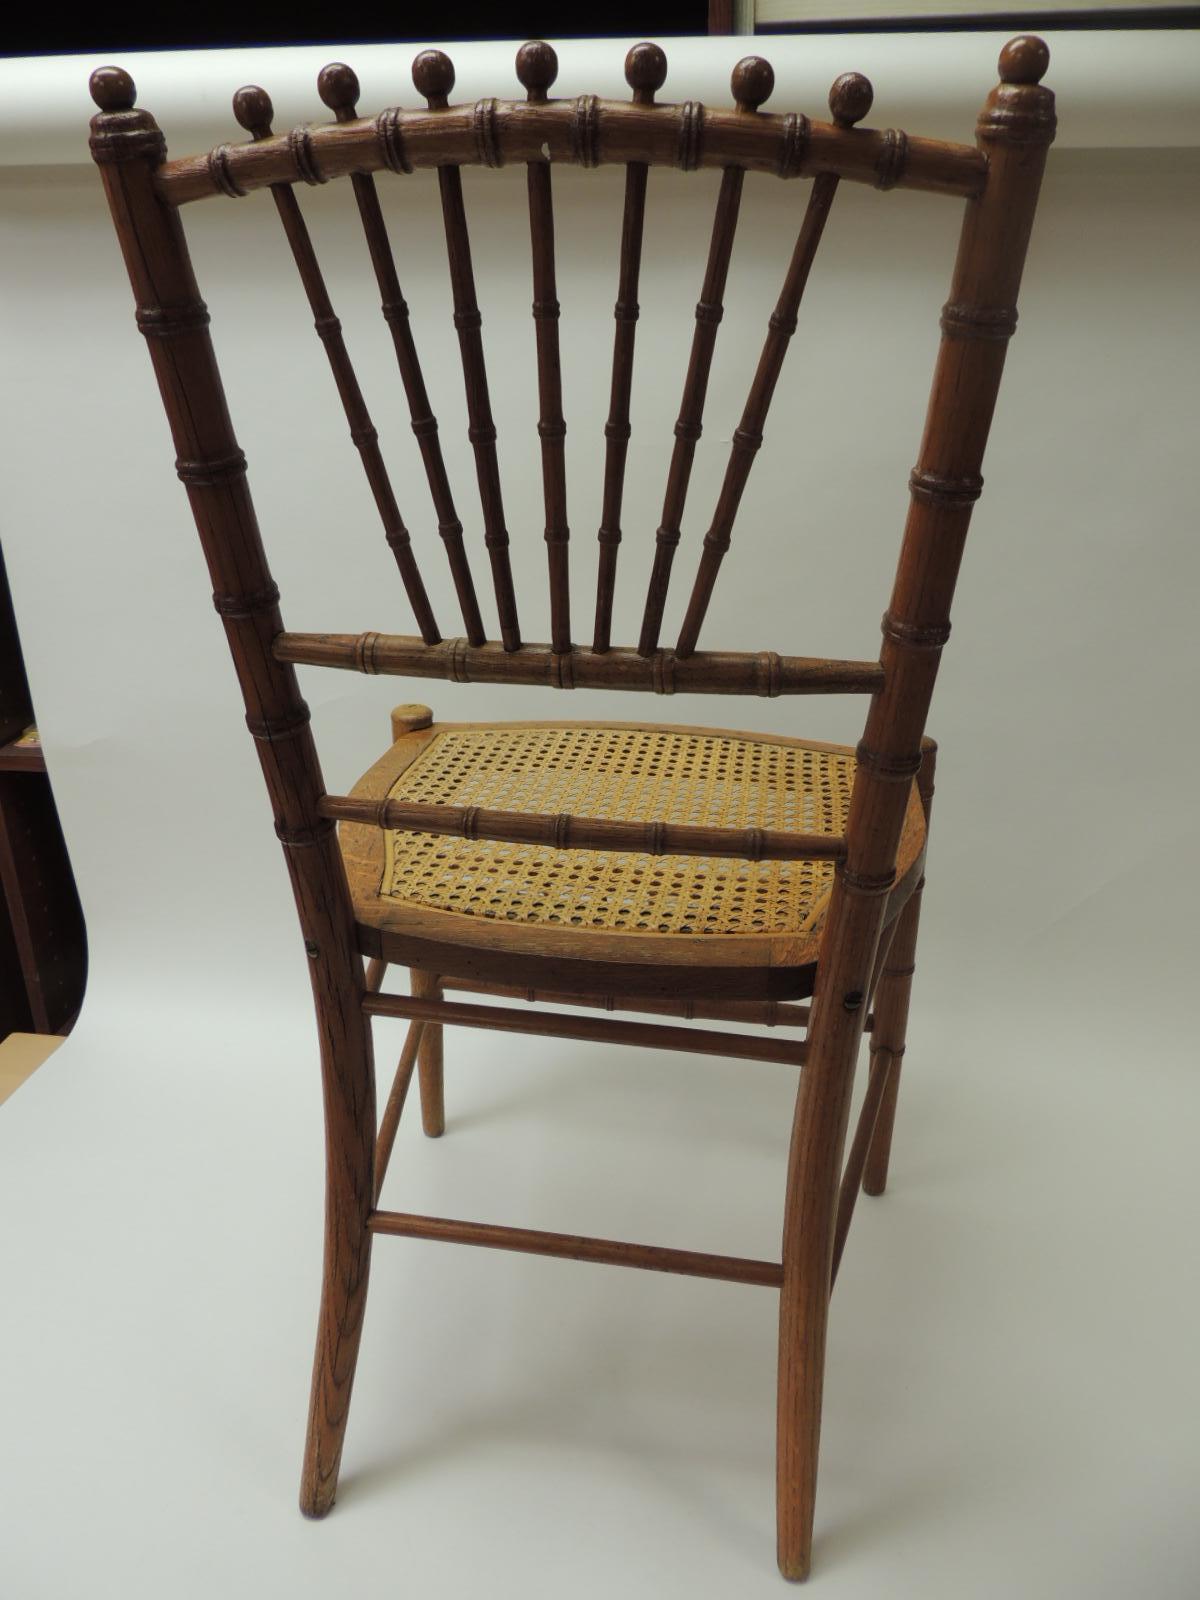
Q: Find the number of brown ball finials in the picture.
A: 9